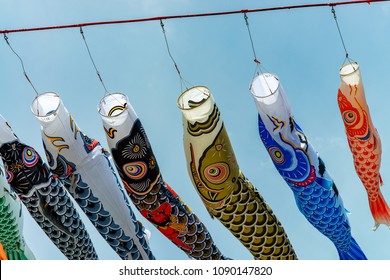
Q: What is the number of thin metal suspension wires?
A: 5